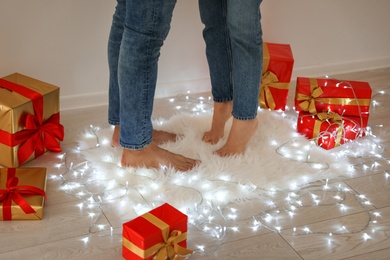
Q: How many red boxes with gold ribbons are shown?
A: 4